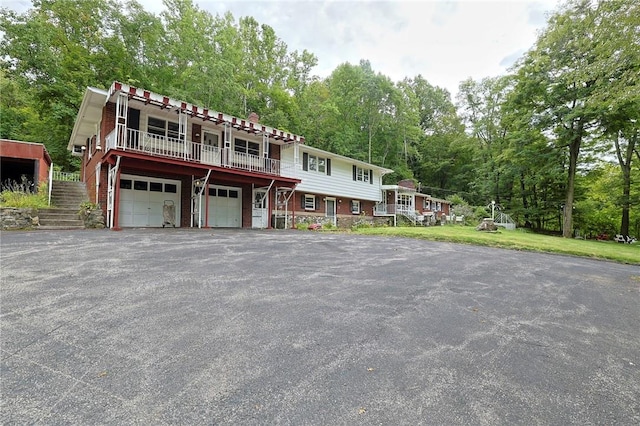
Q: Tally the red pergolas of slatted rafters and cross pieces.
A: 1